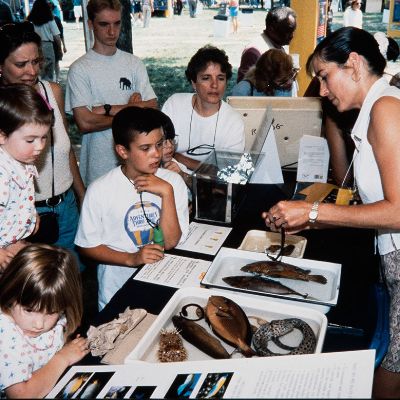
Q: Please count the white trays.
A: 3